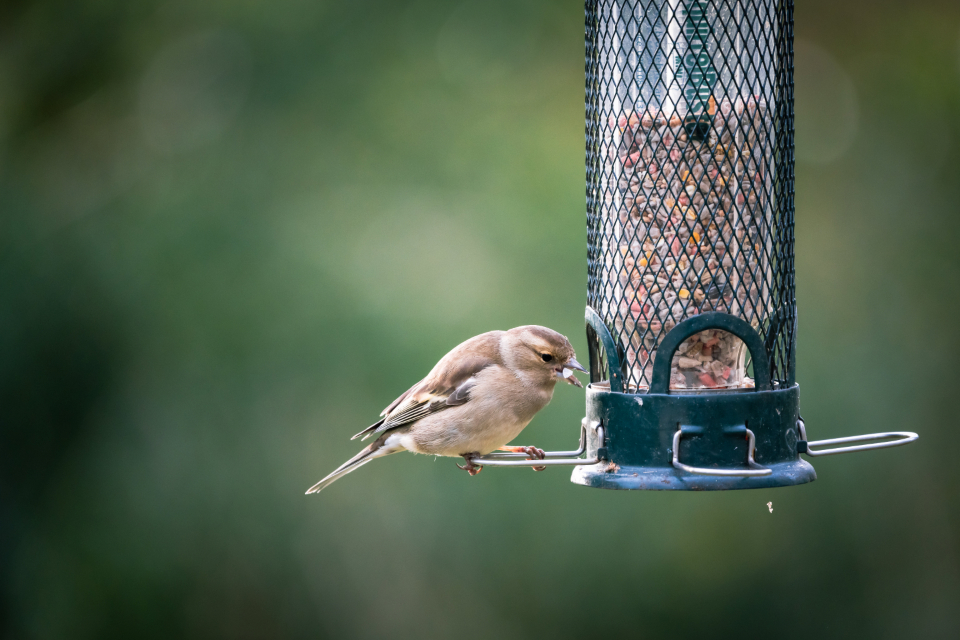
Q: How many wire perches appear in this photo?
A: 3